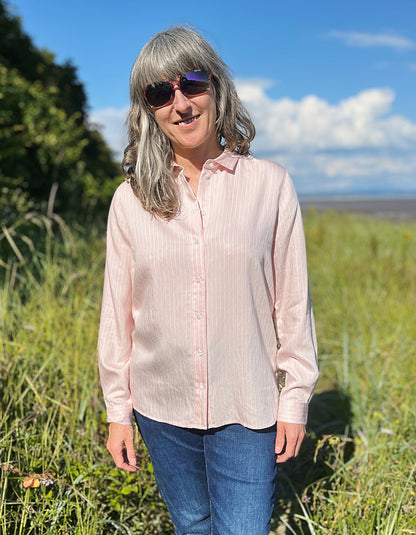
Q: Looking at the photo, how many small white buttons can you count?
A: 8